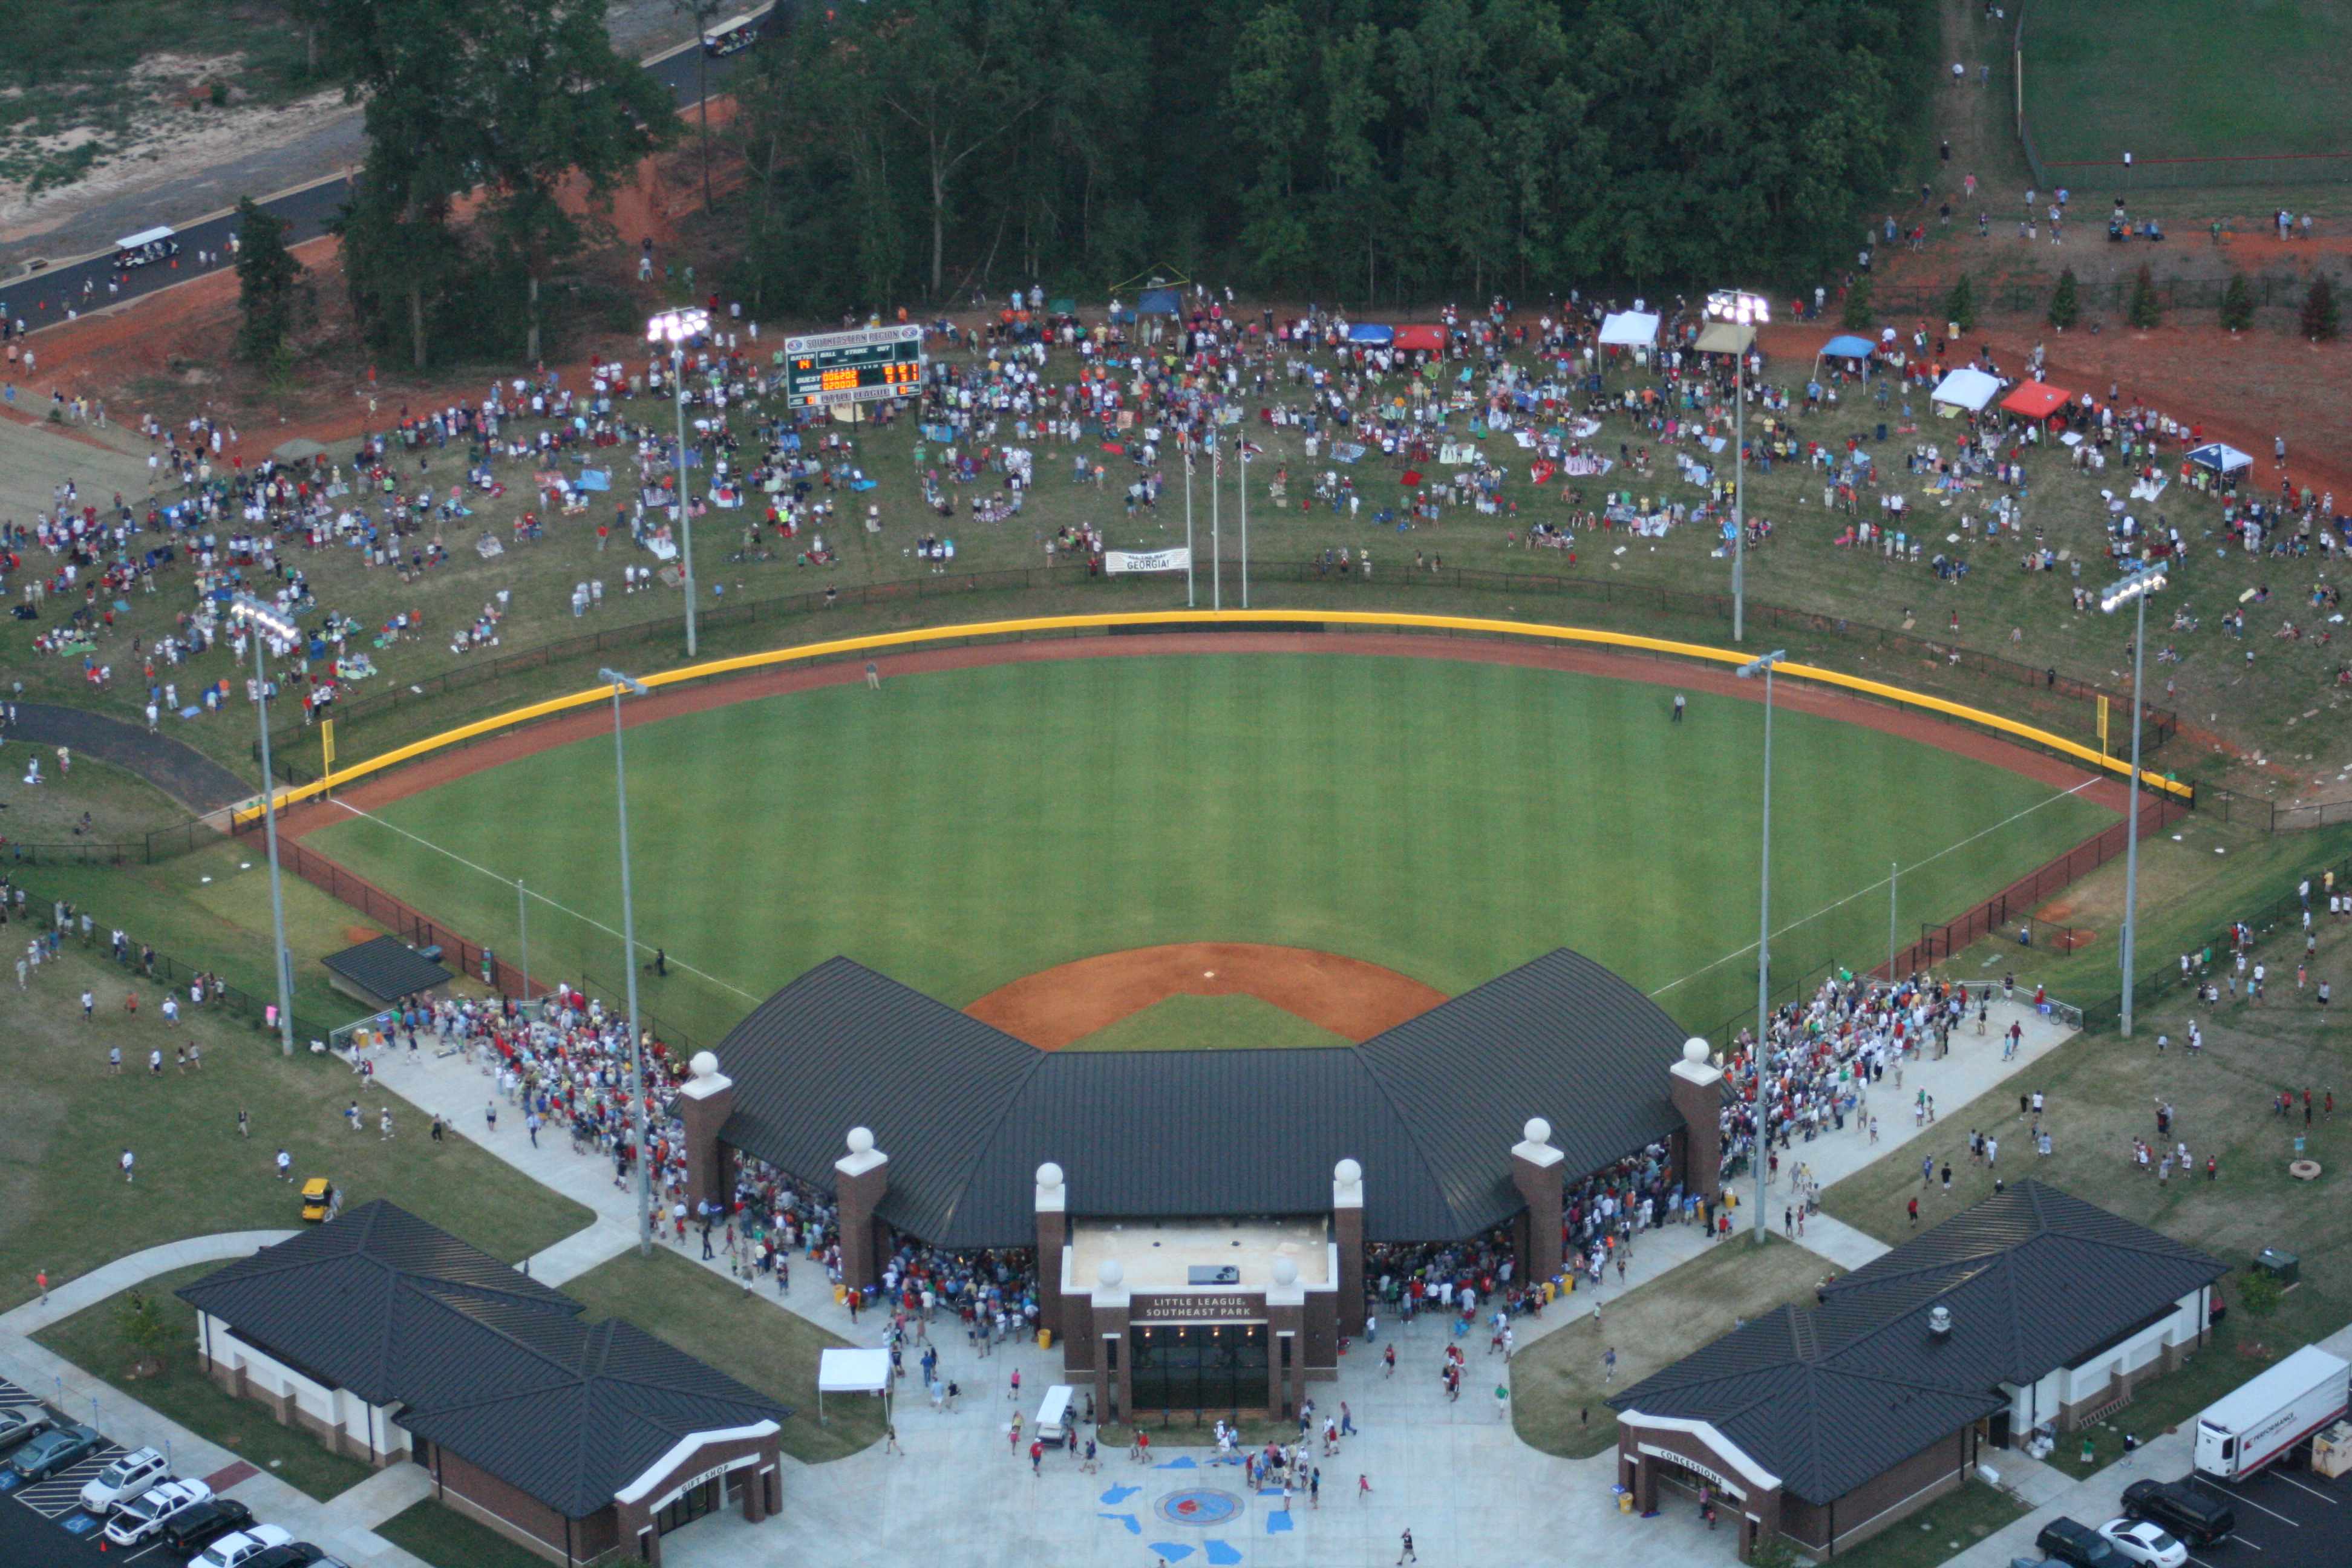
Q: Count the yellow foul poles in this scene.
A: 2